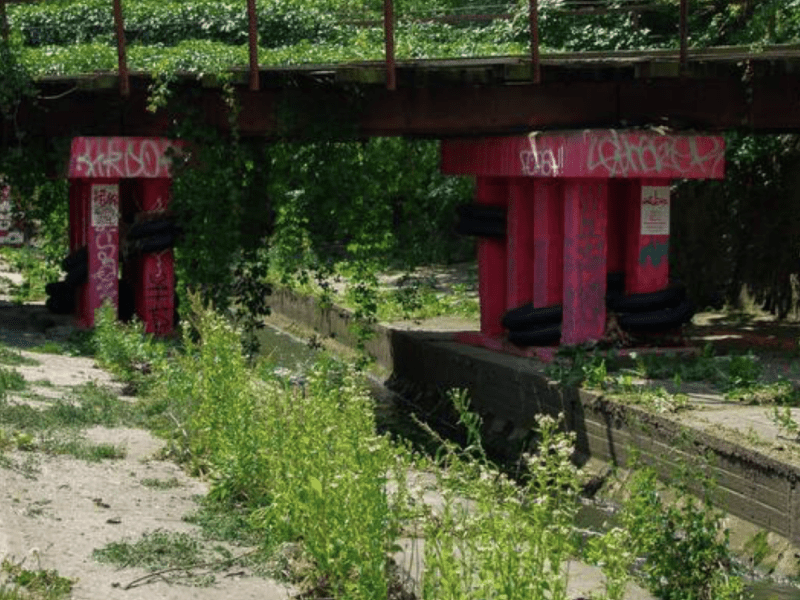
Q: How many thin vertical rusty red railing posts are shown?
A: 5